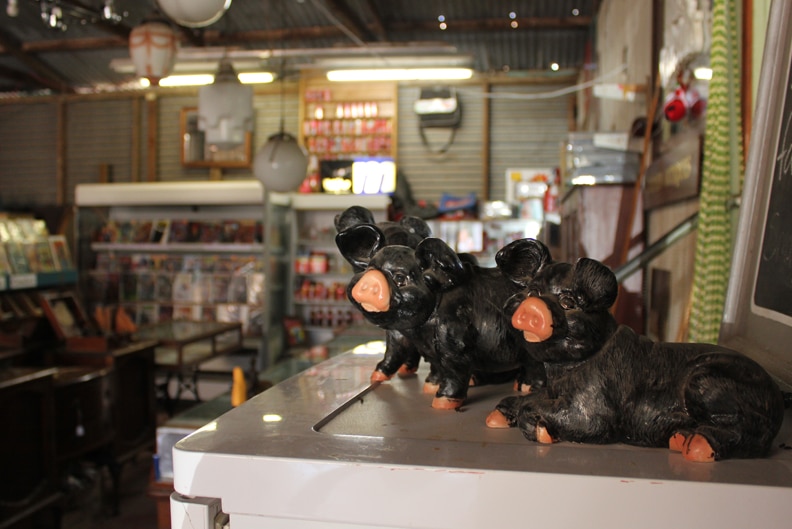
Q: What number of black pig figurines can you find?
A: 3